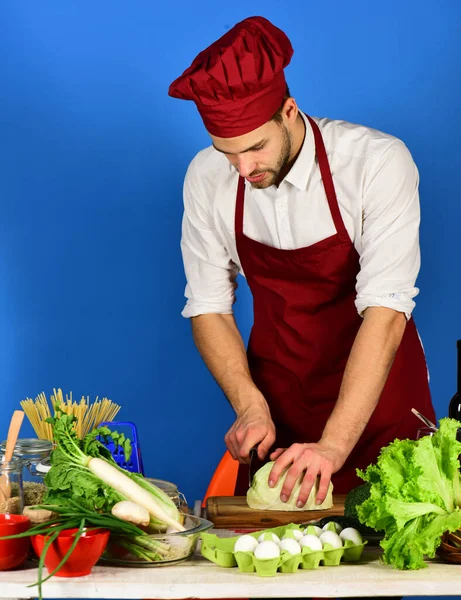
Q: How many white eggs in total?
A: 10